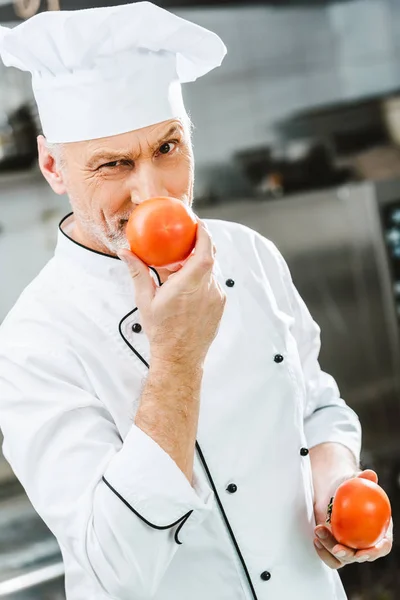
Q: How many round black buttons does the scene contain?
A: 6